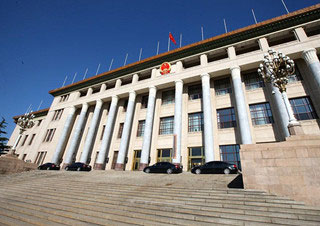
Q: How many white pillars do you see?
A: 11